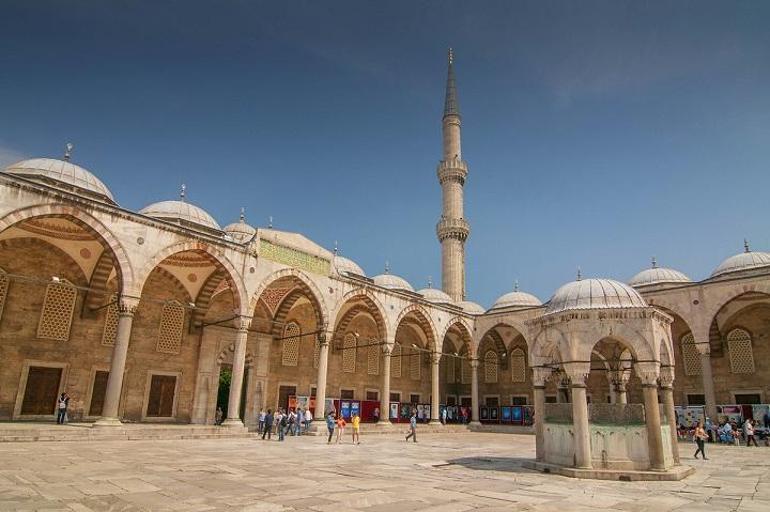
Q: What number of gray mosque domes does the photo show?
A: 11